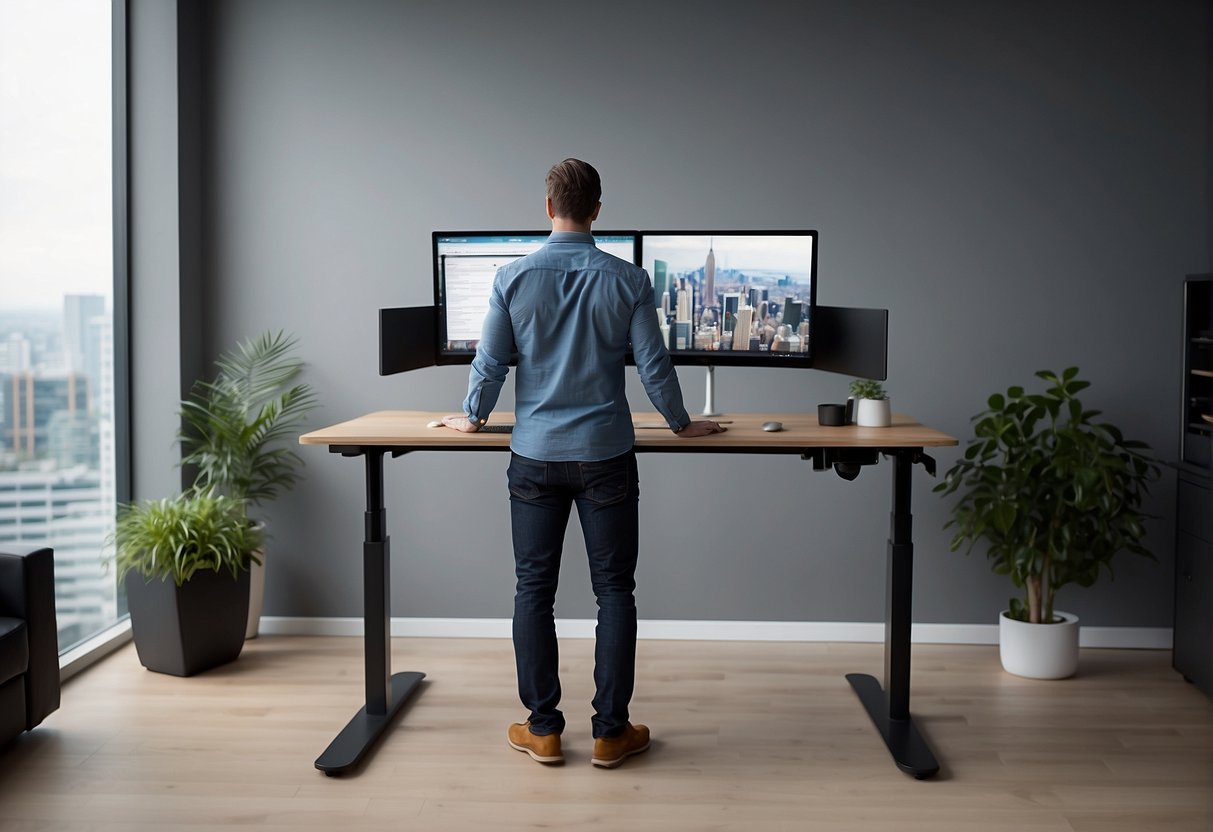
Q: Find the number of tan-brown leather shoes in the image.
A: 2